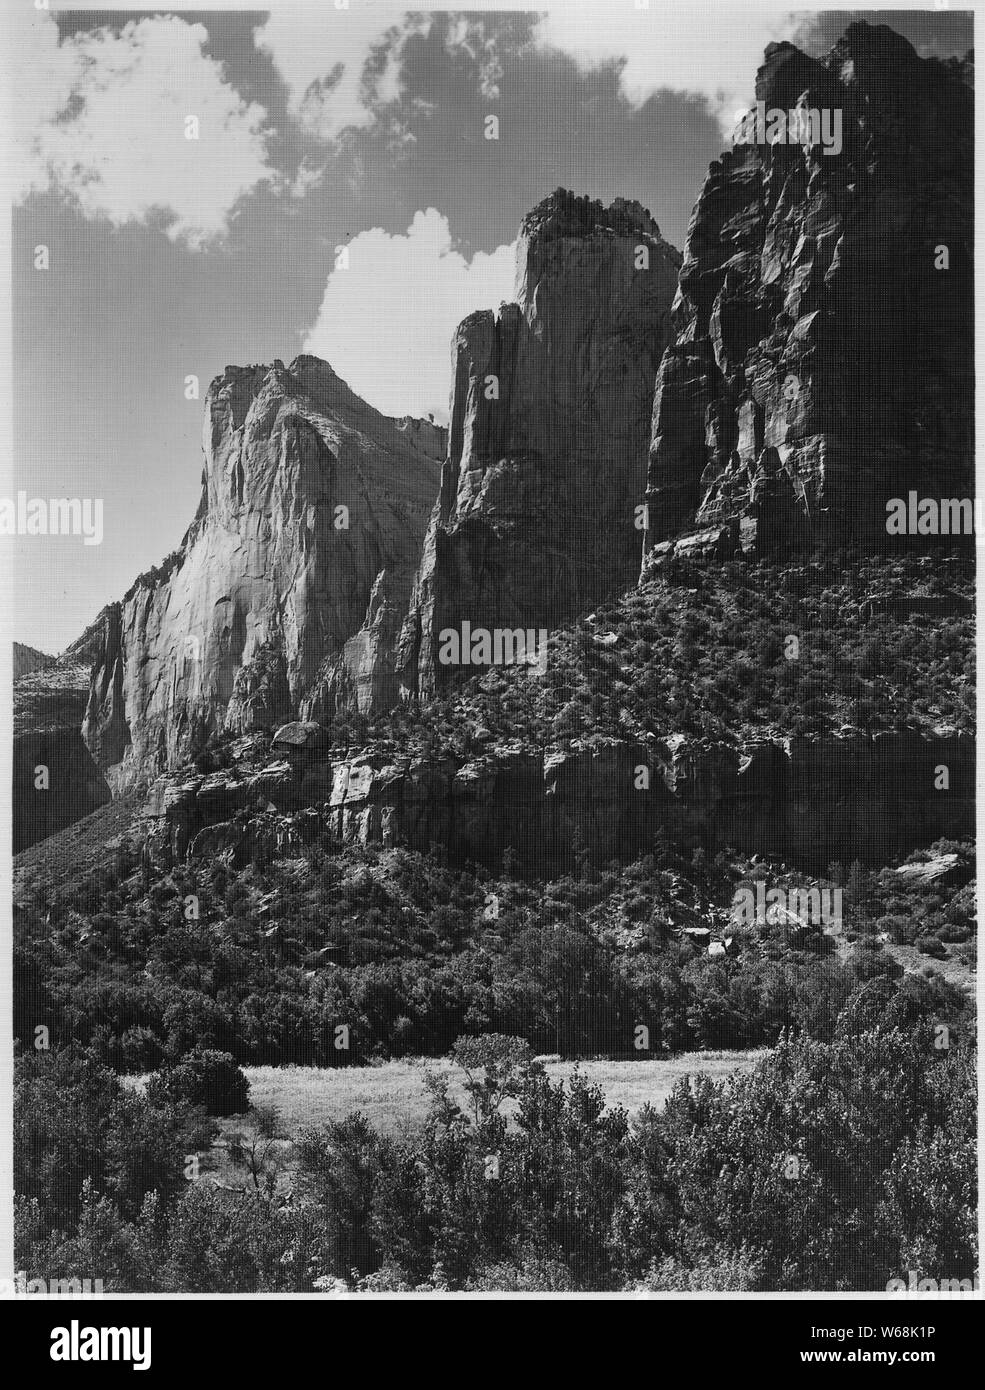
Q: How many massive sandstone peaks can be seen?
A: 3